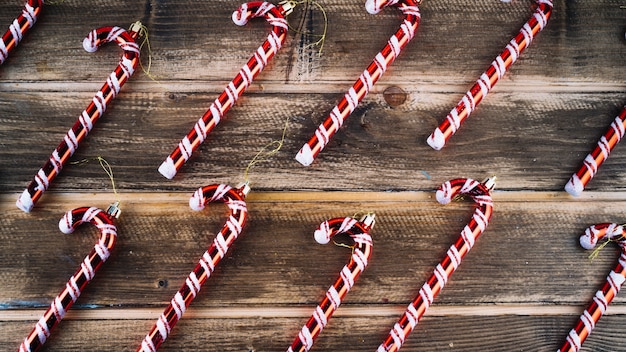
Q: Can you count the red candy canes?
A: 11